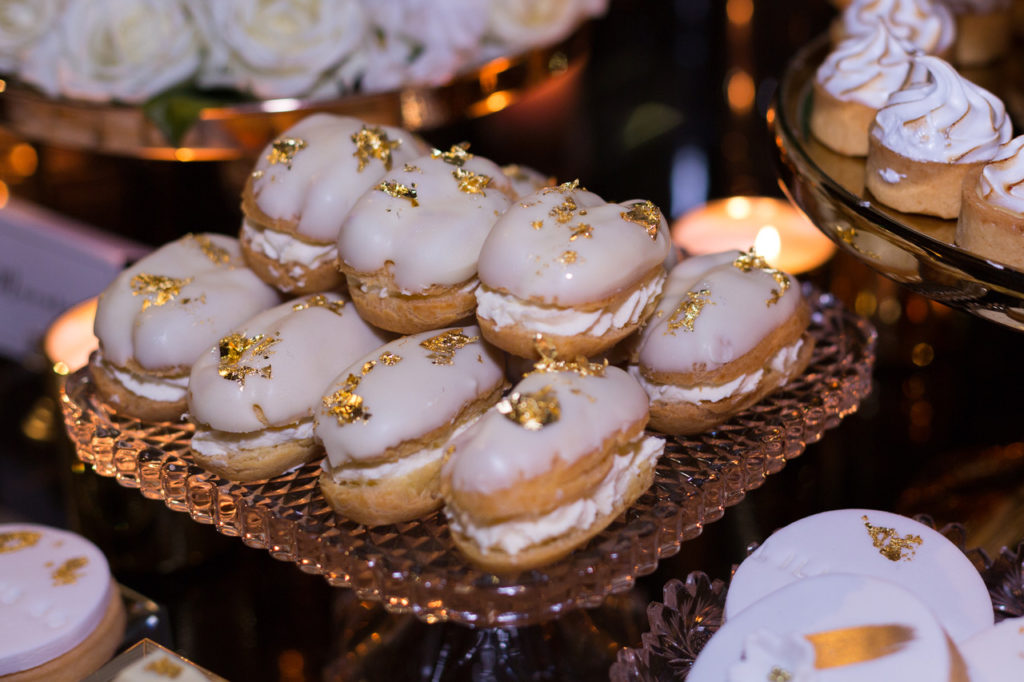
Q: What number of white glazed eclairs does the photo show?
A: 9